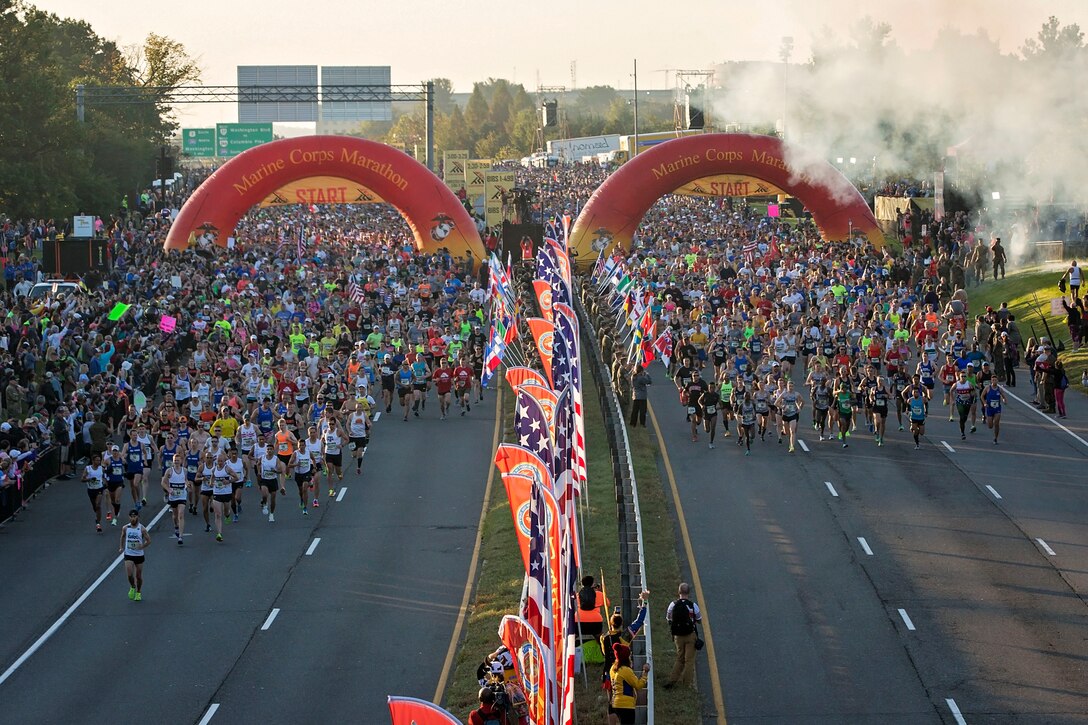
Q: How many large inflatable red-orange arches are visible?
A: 2